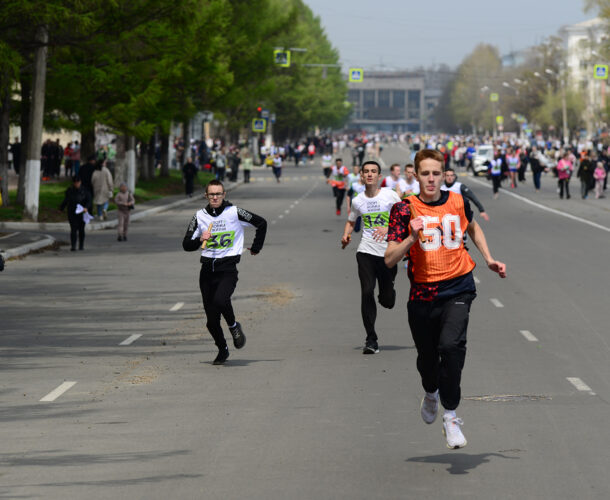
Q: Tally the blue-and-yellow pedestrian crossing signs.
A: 4